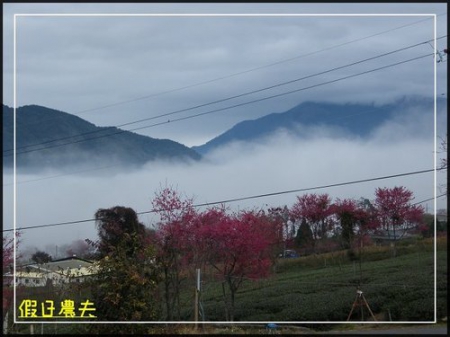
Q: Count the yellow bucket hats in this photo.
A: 0